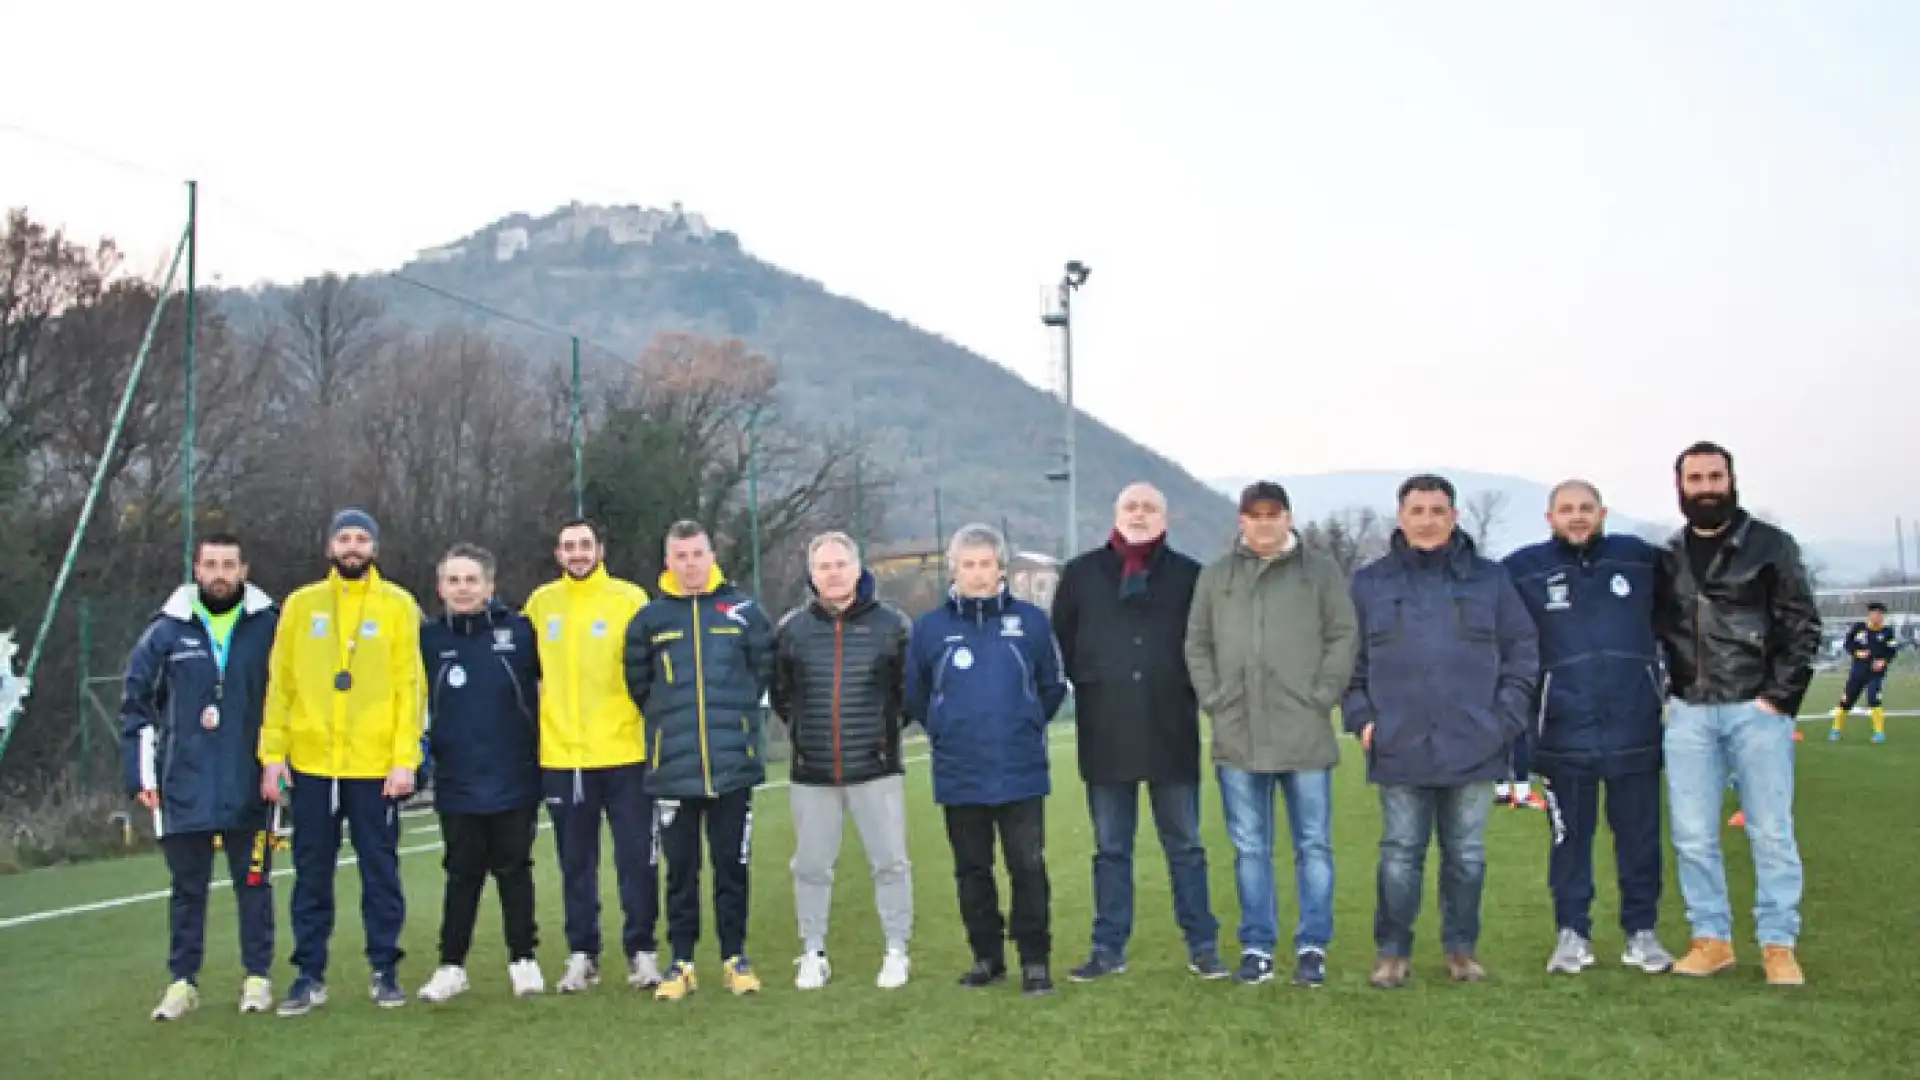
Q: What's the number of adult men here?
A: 12